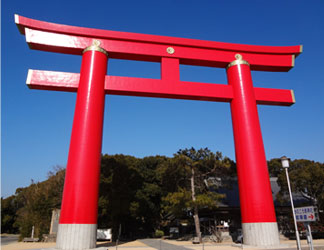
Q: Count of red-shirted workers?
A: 0